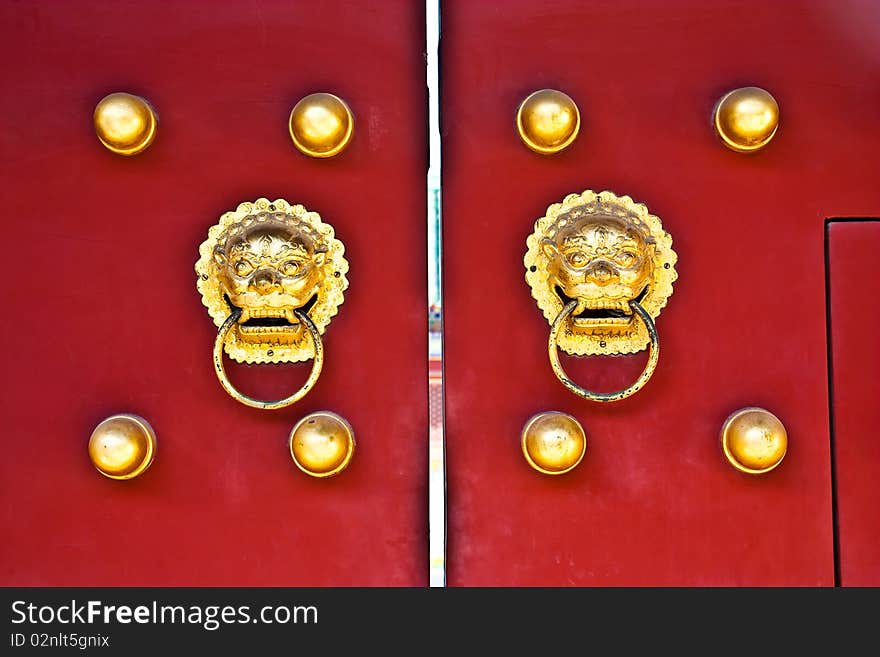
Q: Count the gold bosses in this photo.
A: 8